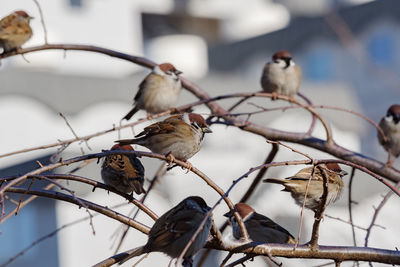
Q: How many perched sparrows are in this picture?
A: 9